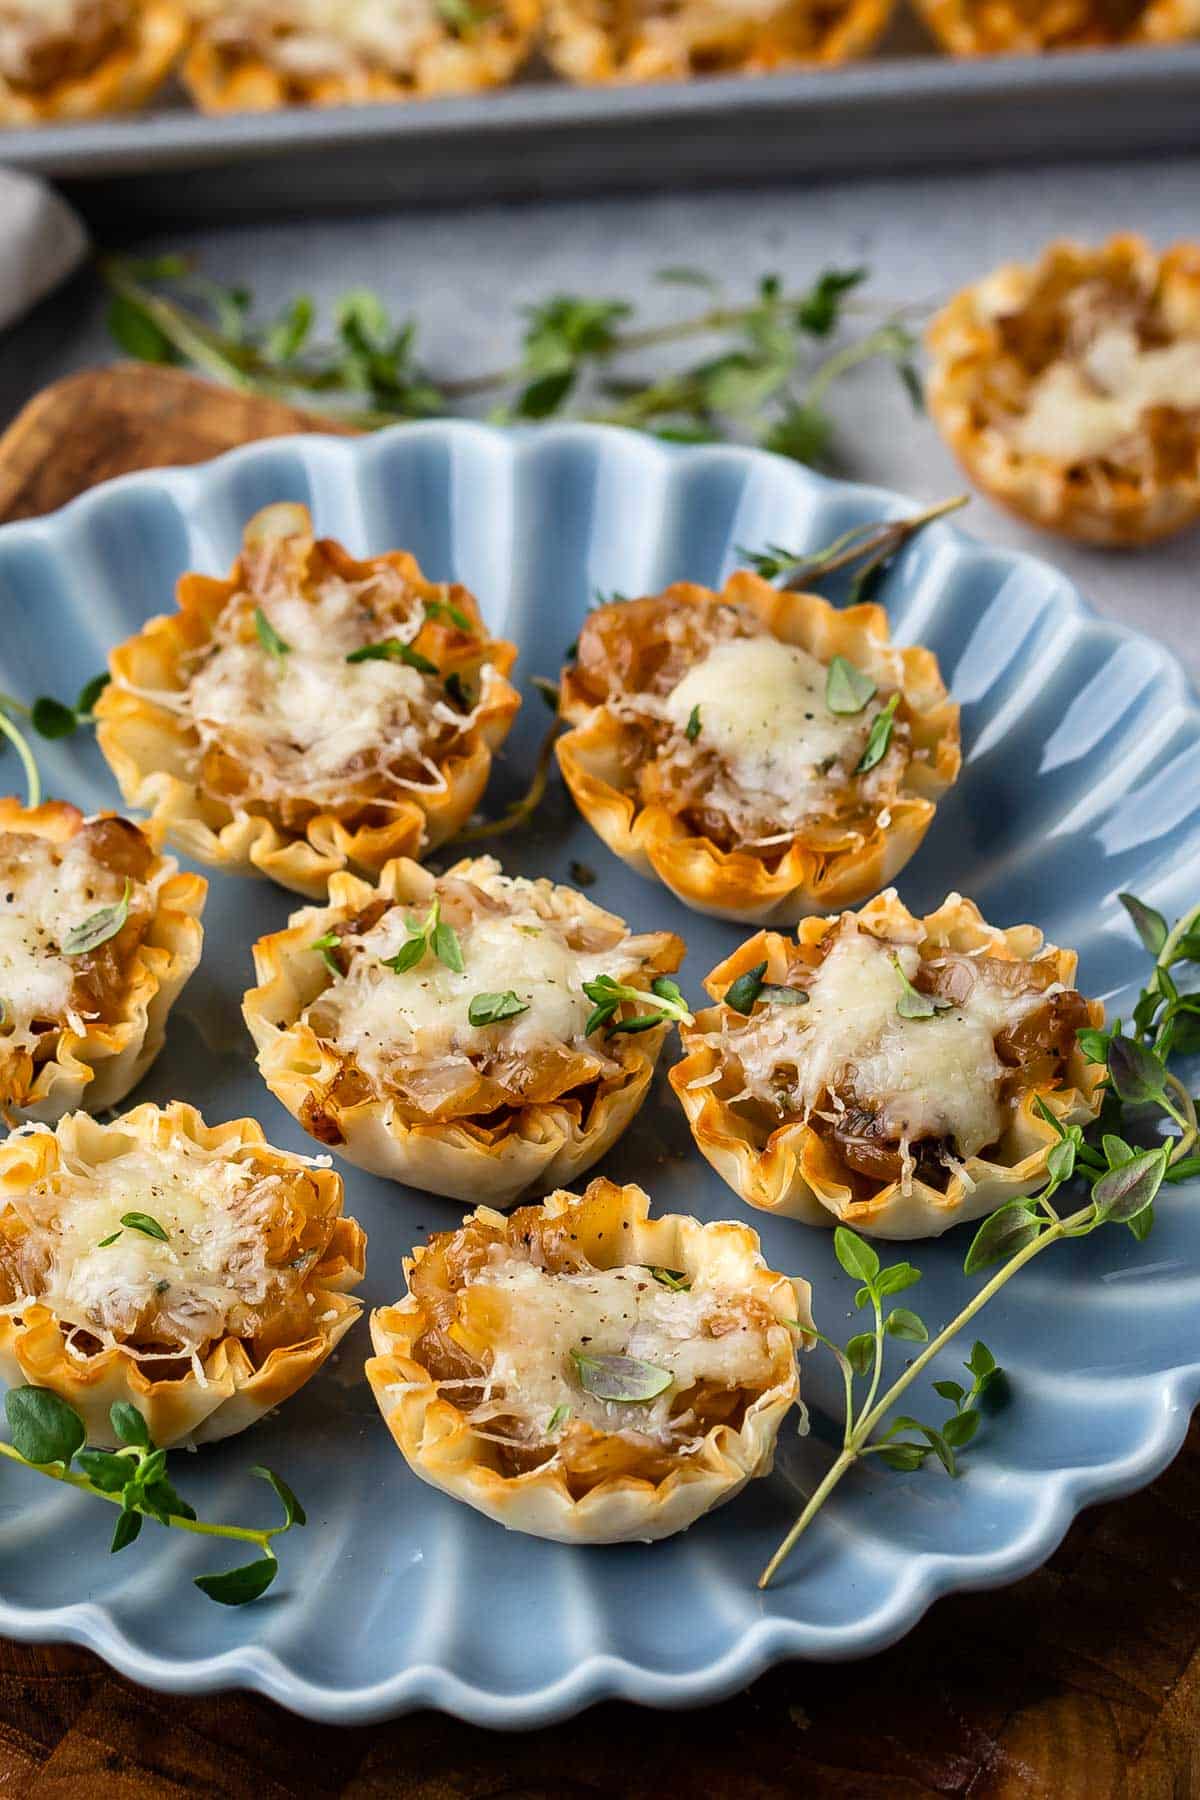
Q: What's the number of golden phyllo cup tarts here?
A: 12